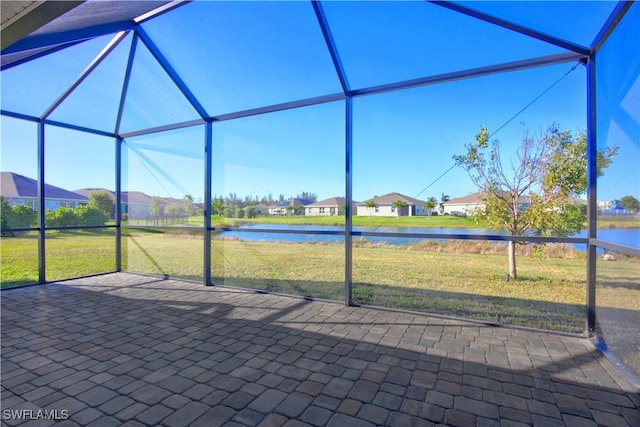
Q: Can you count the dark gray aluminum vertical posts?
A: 5